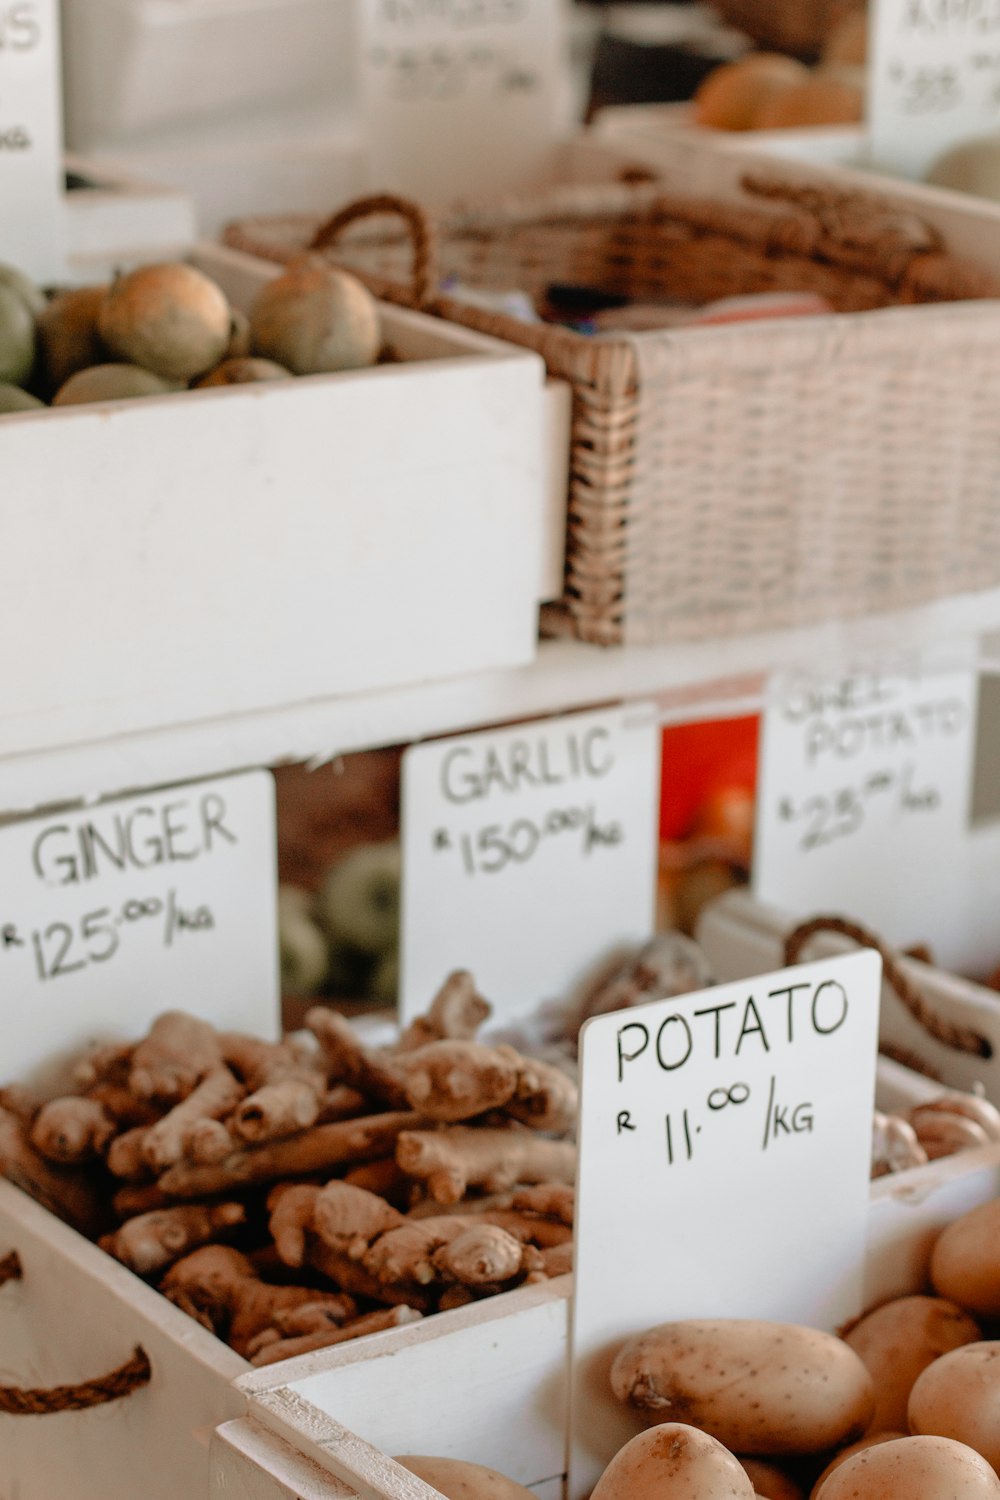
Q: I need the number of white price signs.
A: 7